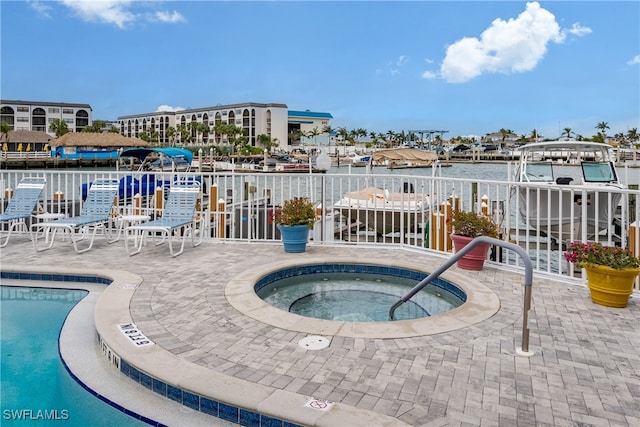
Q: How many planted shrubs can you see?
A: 3